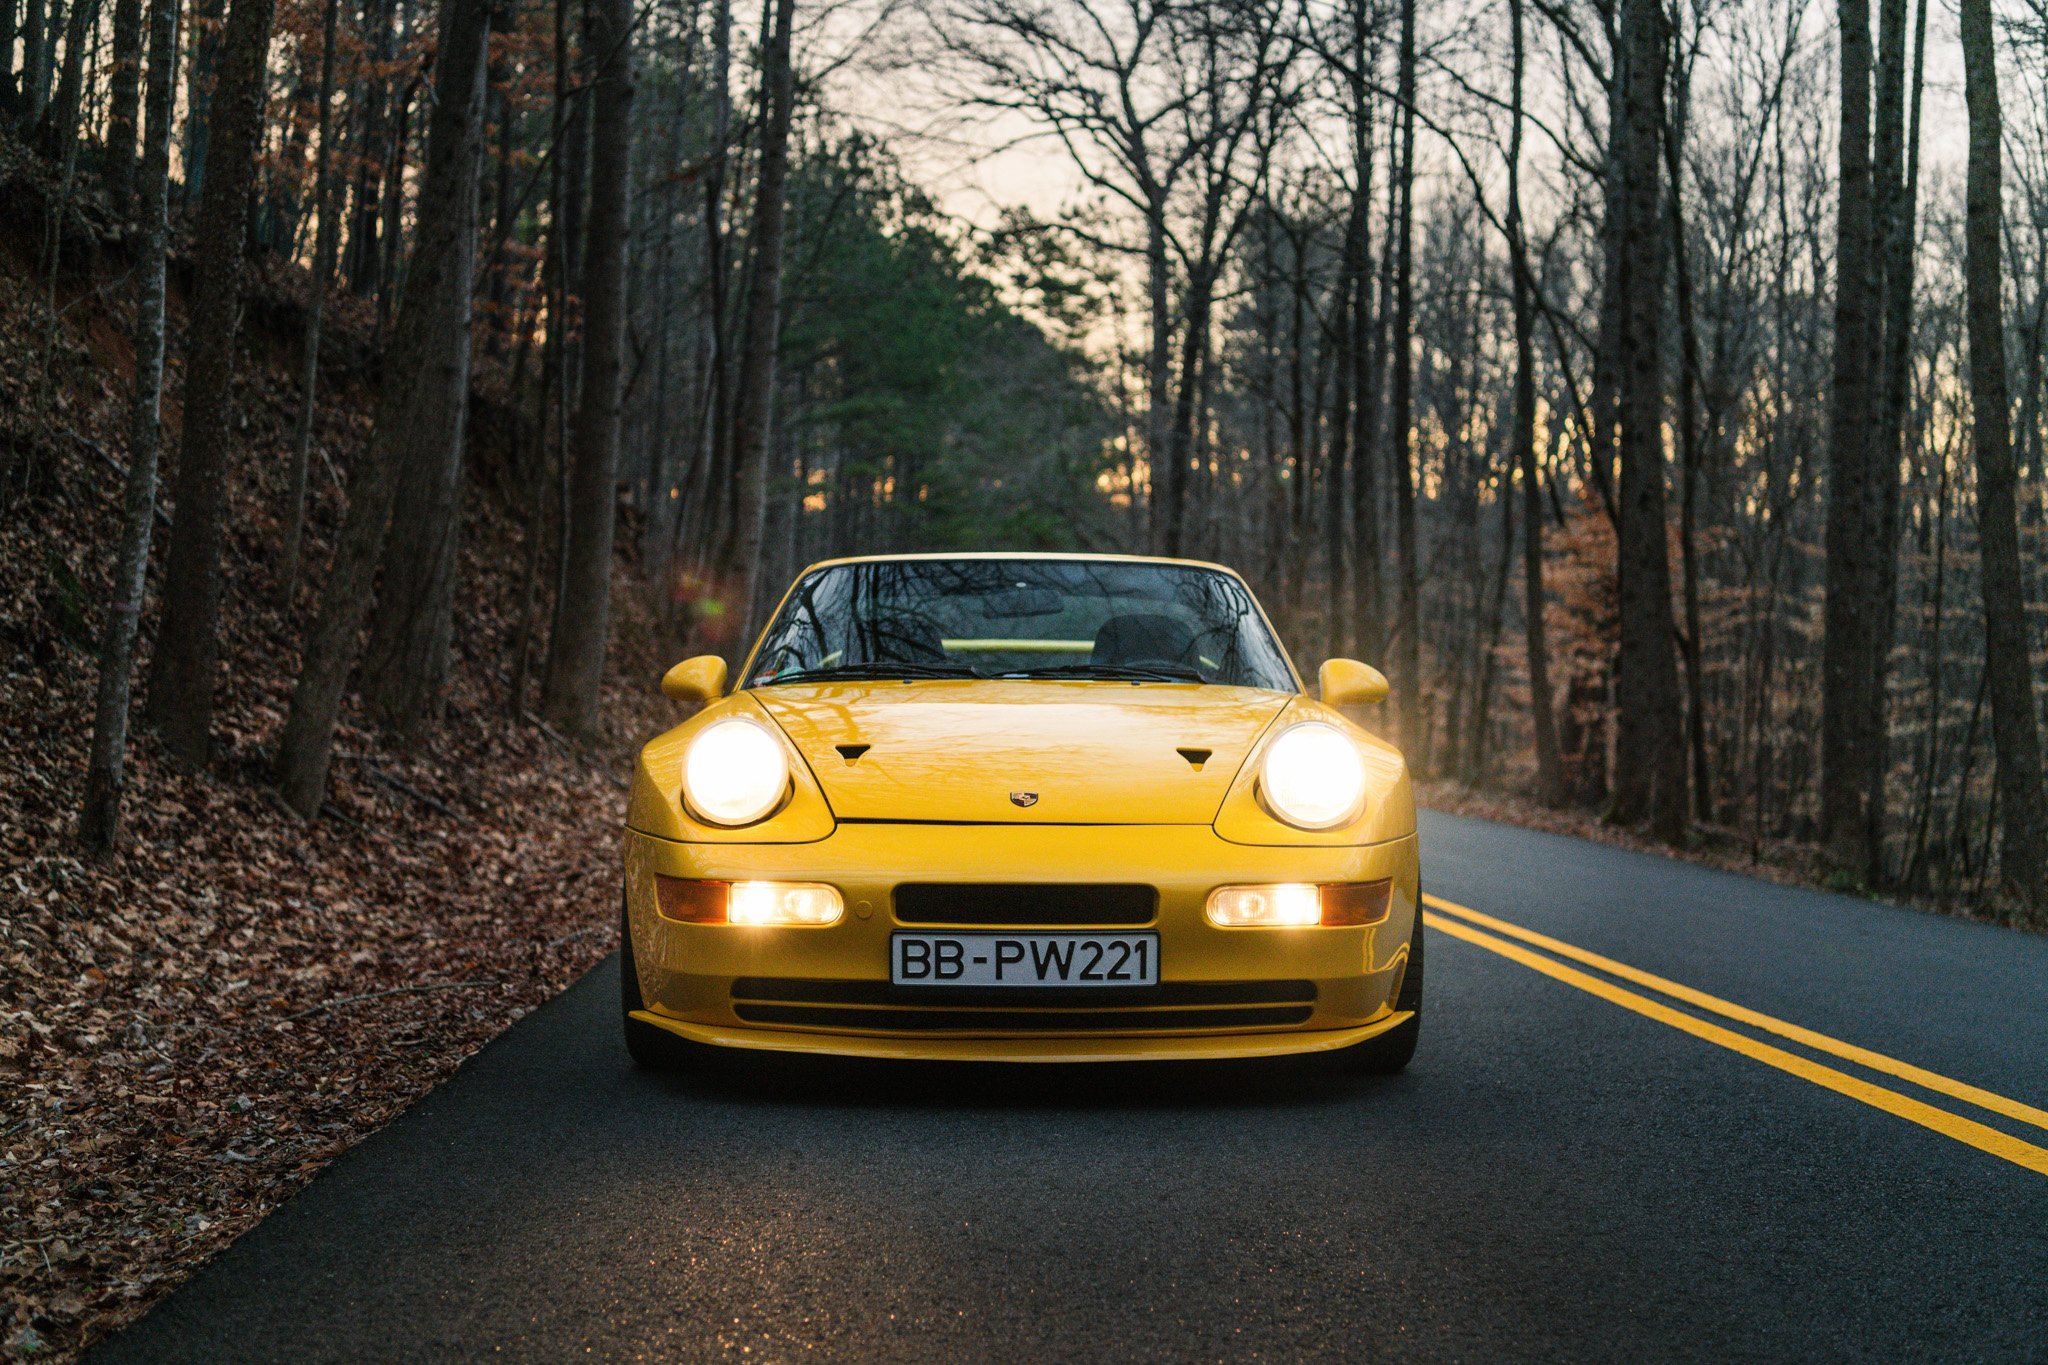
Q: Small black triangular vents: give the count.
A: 2